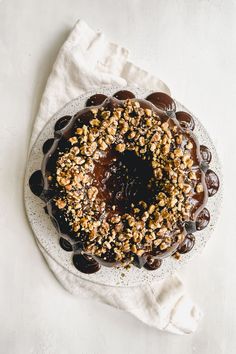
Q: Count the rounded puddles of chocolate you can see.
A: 14